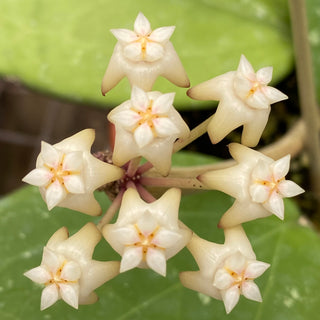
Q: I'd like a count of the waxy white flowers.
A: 8